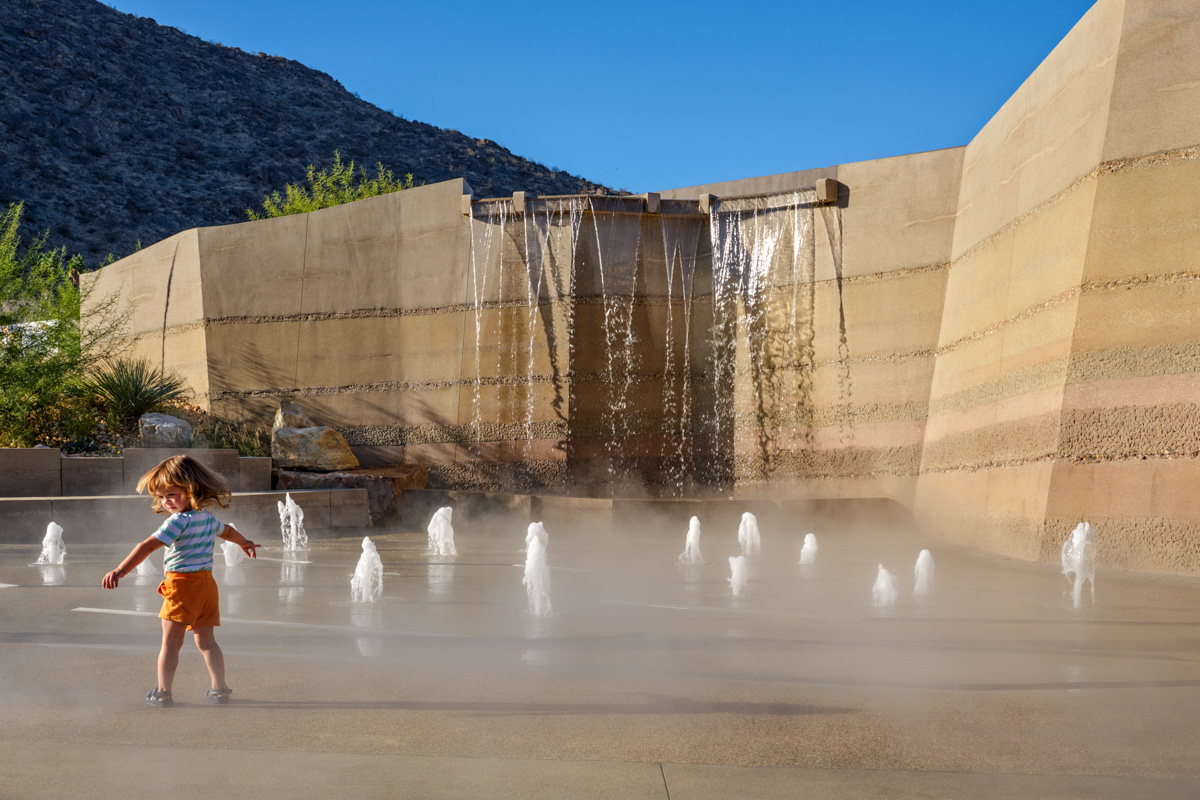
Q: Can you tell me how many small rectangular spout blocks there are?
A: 5